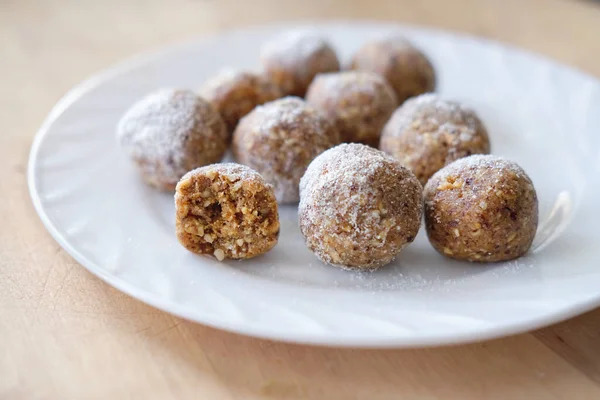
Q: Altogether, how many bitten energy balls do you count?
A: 1